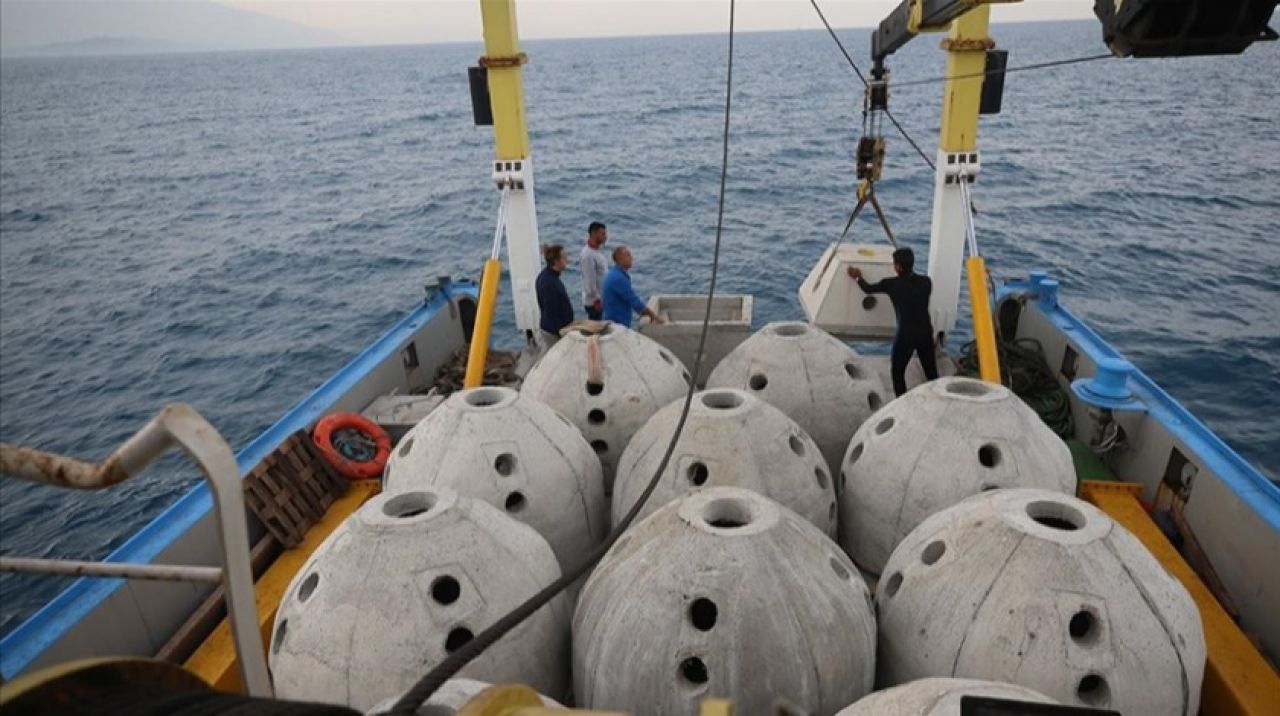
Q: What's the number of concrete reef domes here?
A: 10